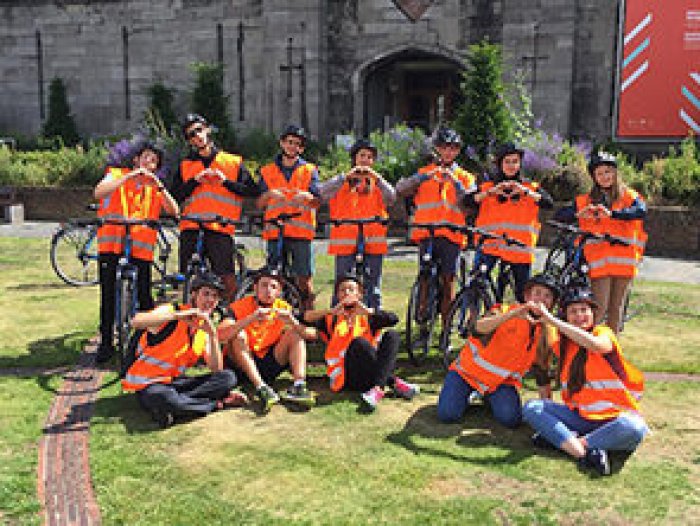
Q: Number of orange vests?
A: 12